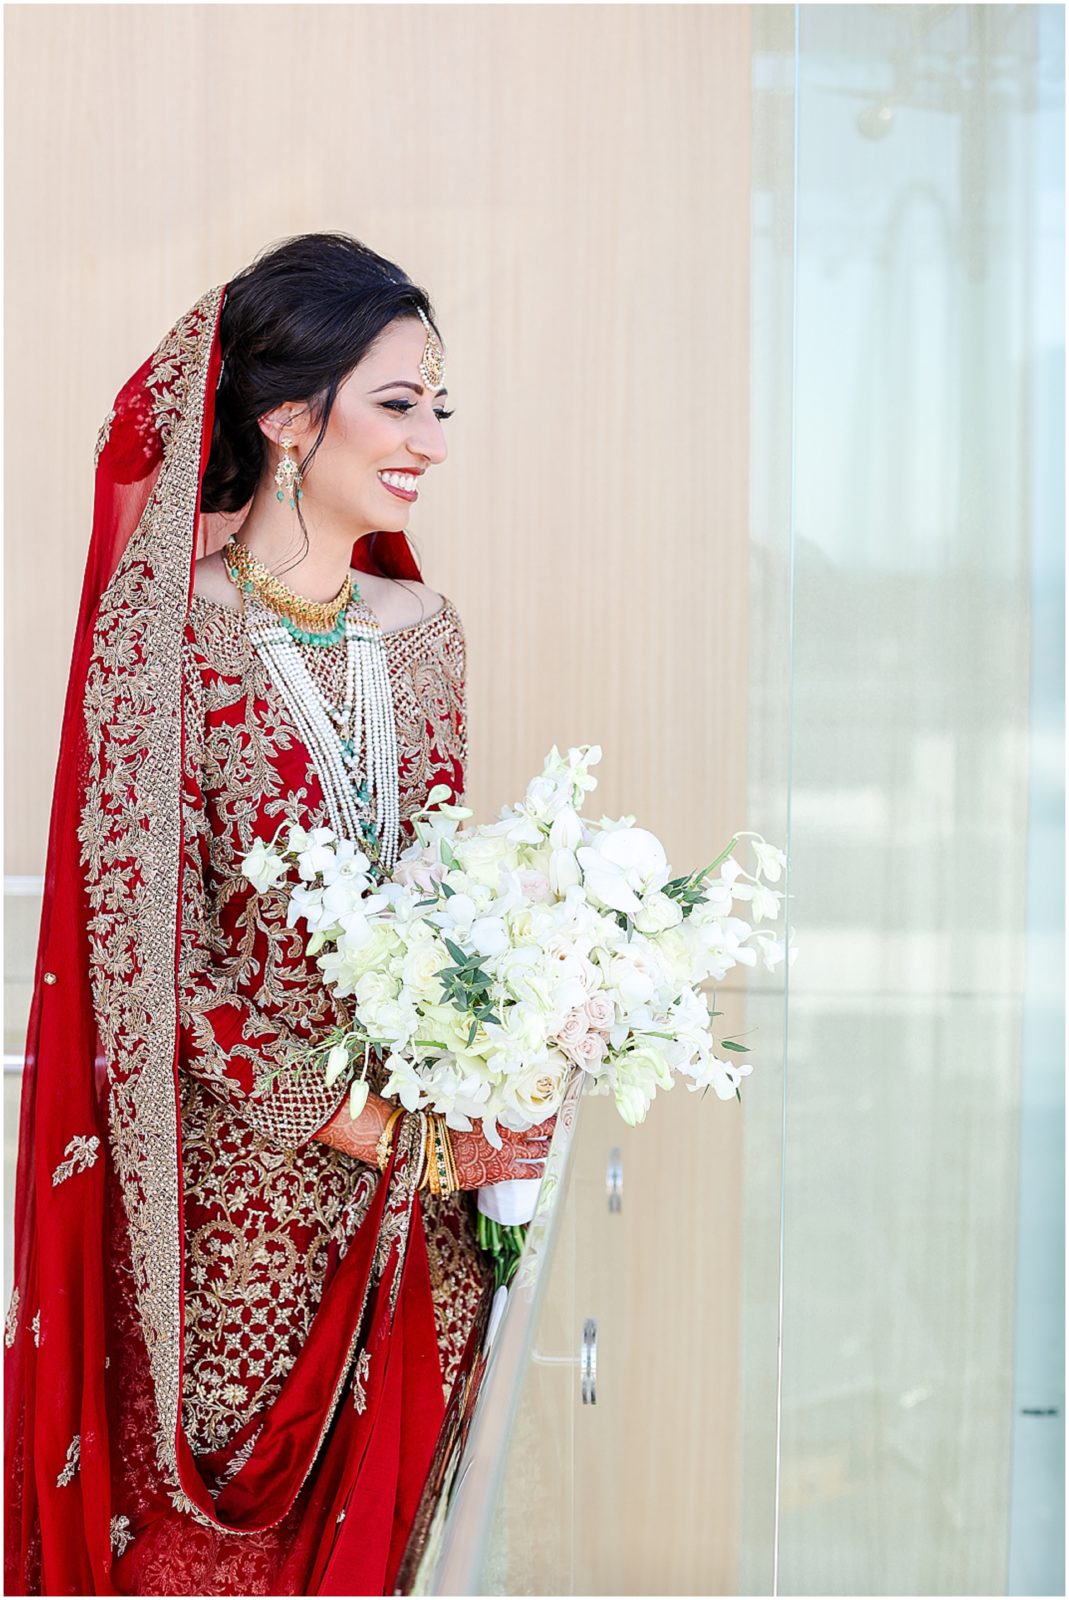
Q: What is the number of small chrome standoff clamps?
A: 2